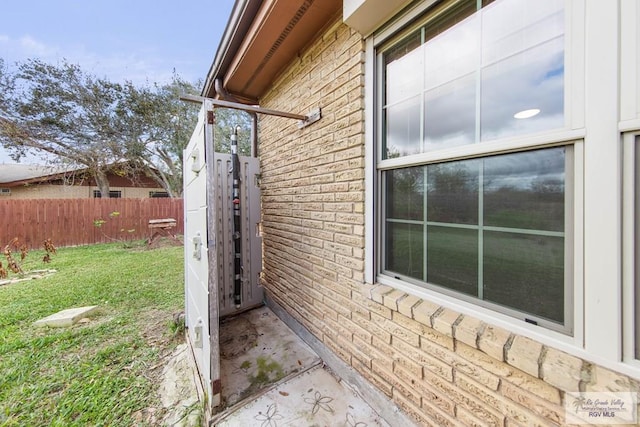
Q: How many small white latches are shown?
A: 3